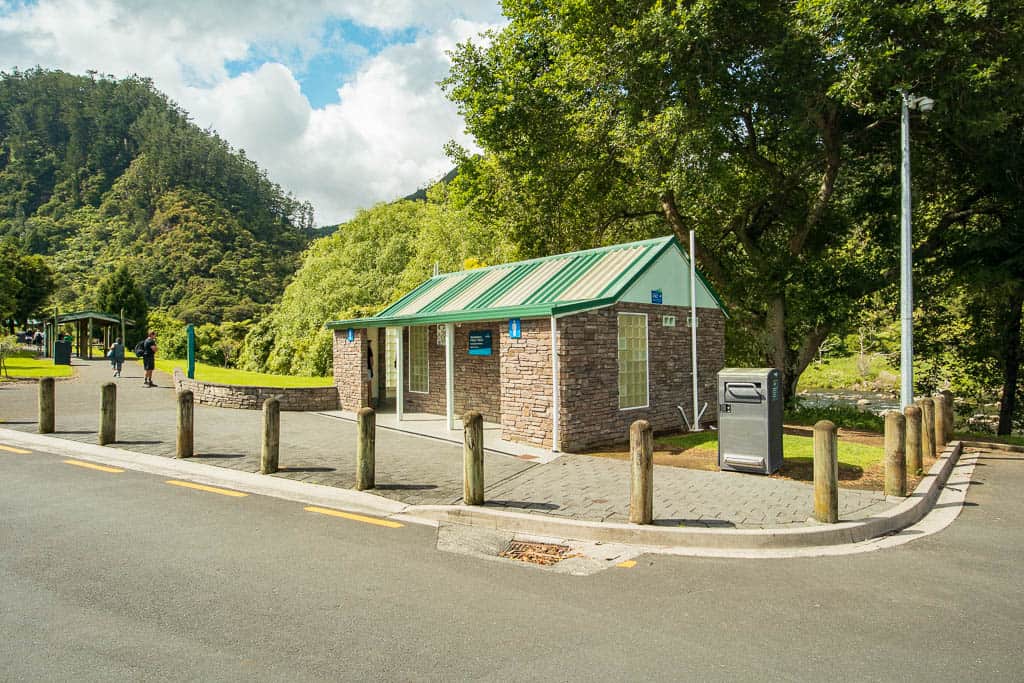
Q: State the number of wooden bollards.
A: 13